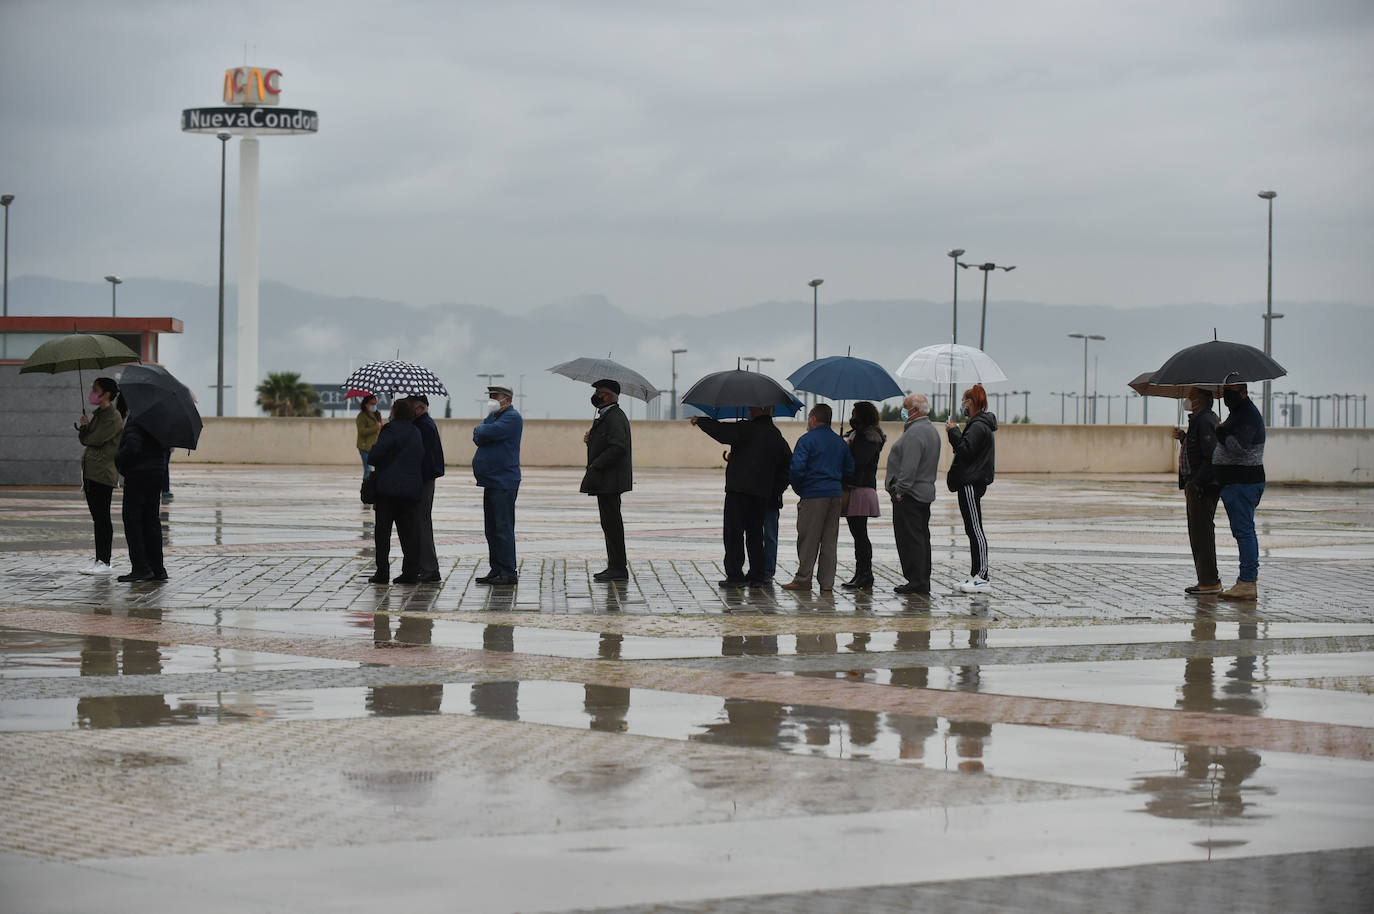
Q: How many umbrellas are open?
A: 11